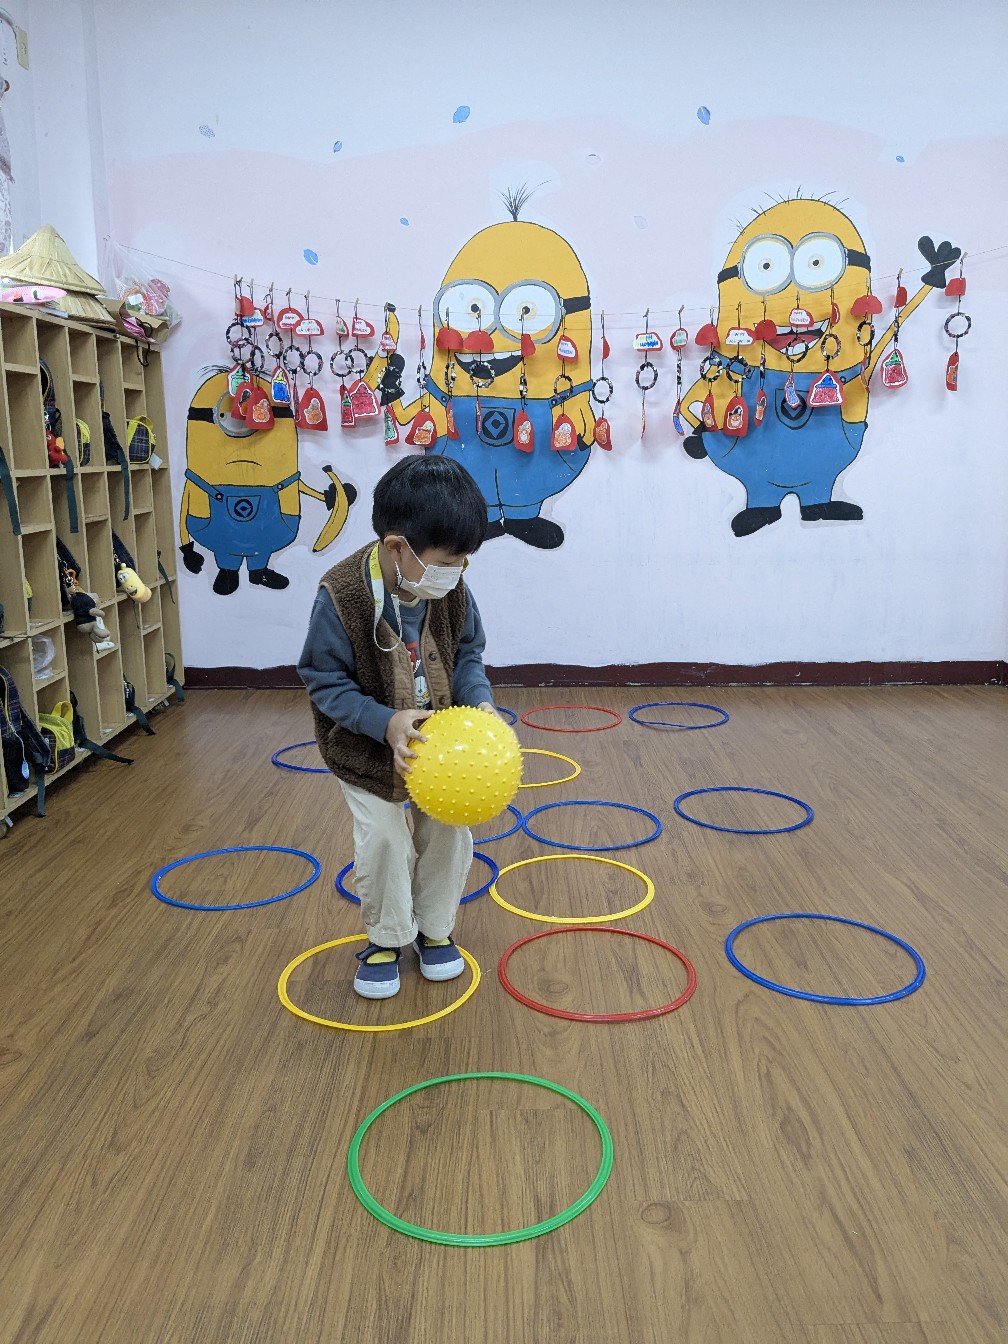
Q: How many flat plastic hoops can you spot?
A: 15